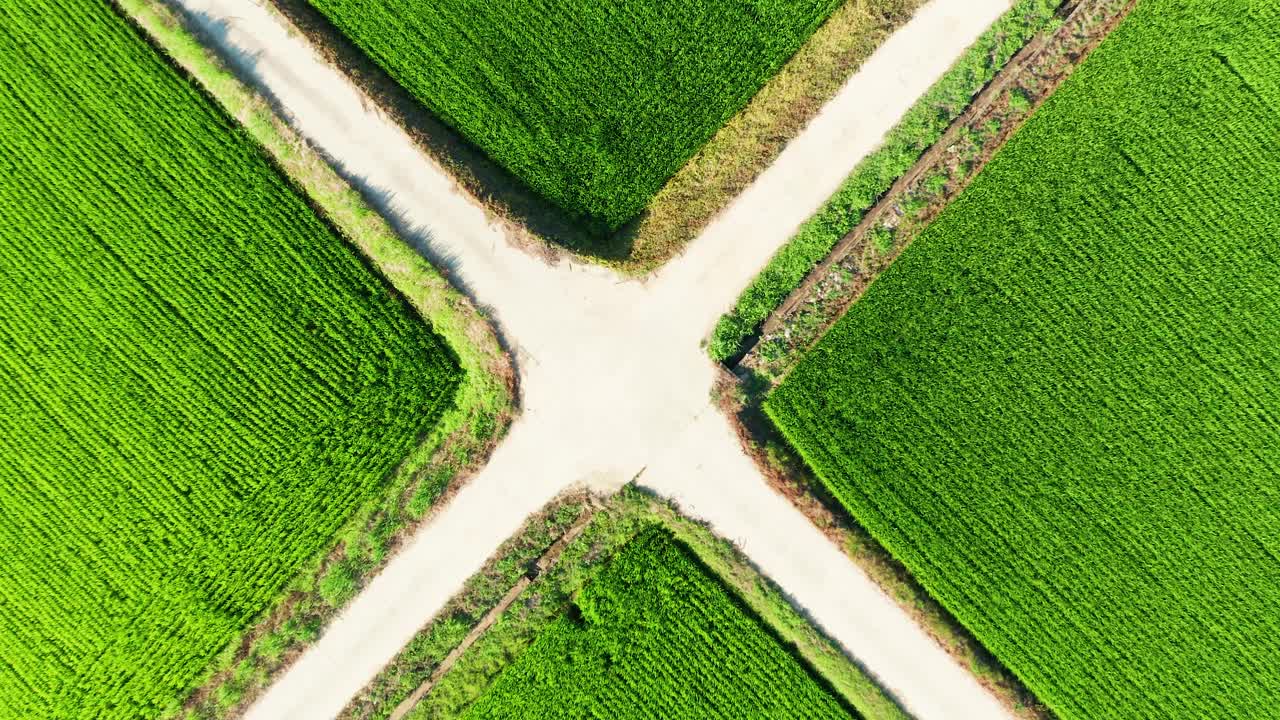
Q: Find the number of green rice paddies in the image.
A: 4